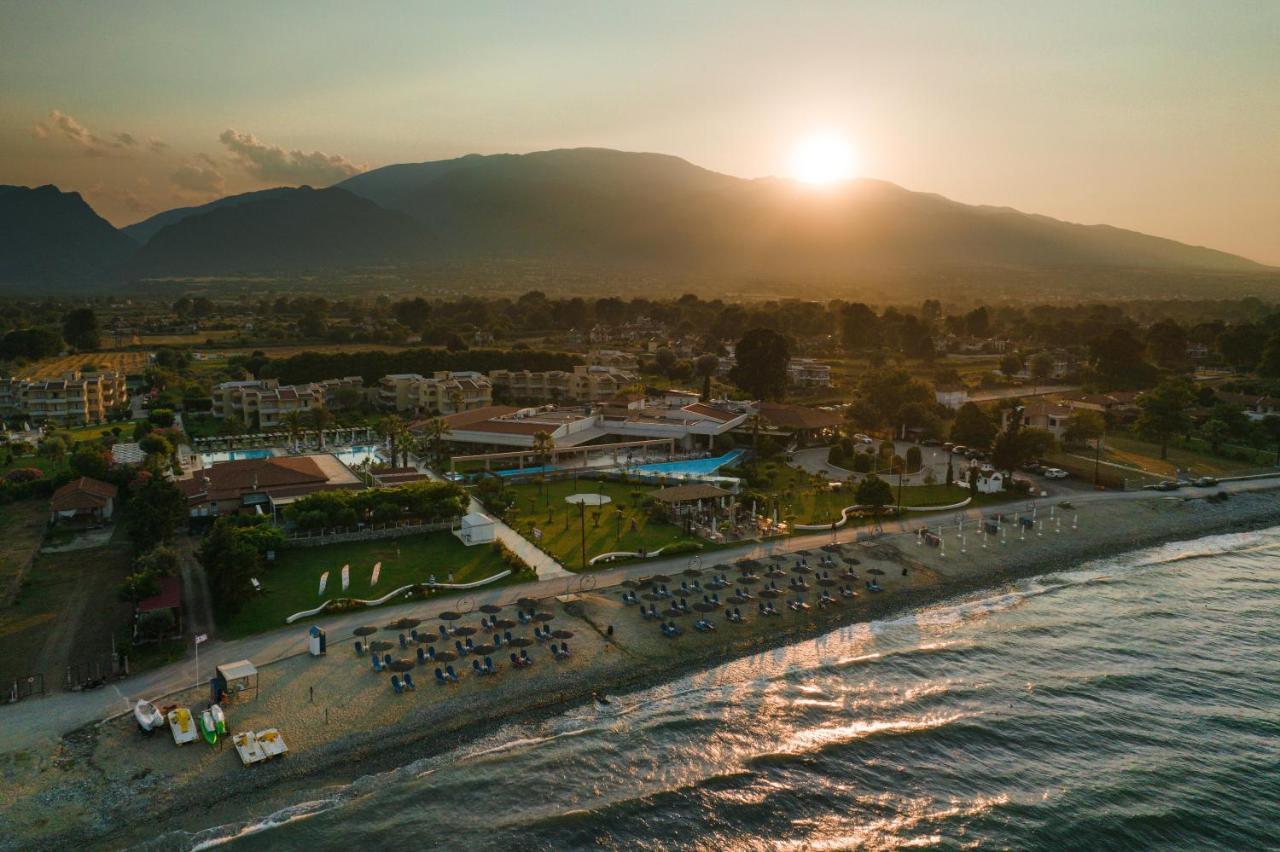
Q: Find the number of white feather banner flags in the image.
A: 3